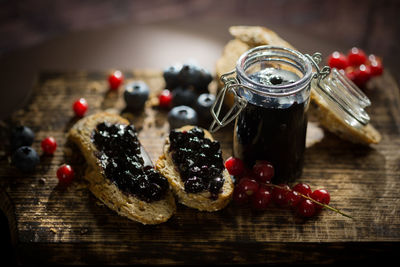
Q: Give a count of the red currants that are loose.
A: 5